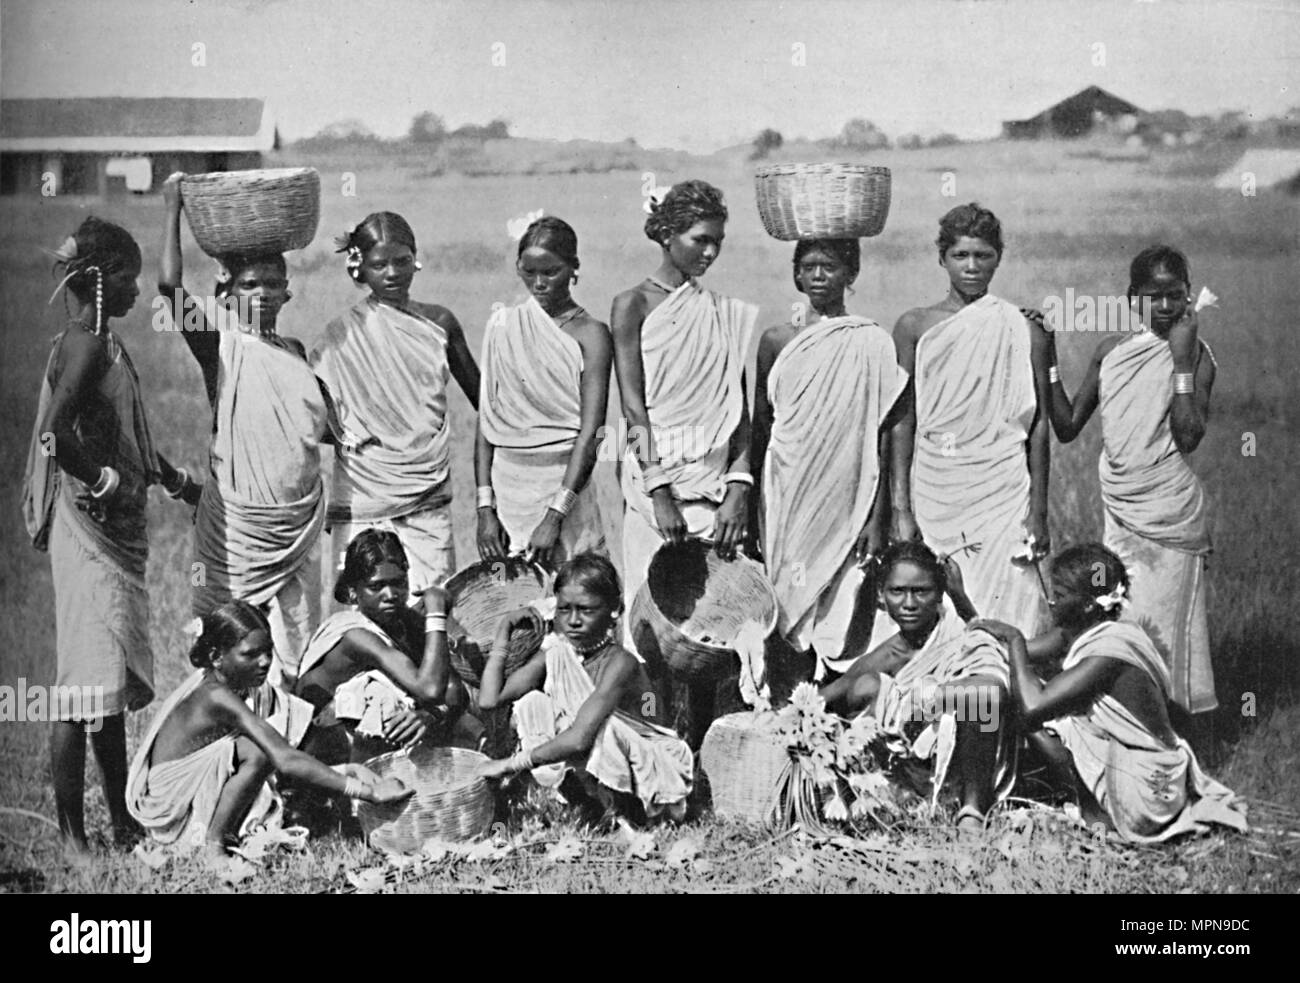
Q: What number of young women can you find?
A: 13